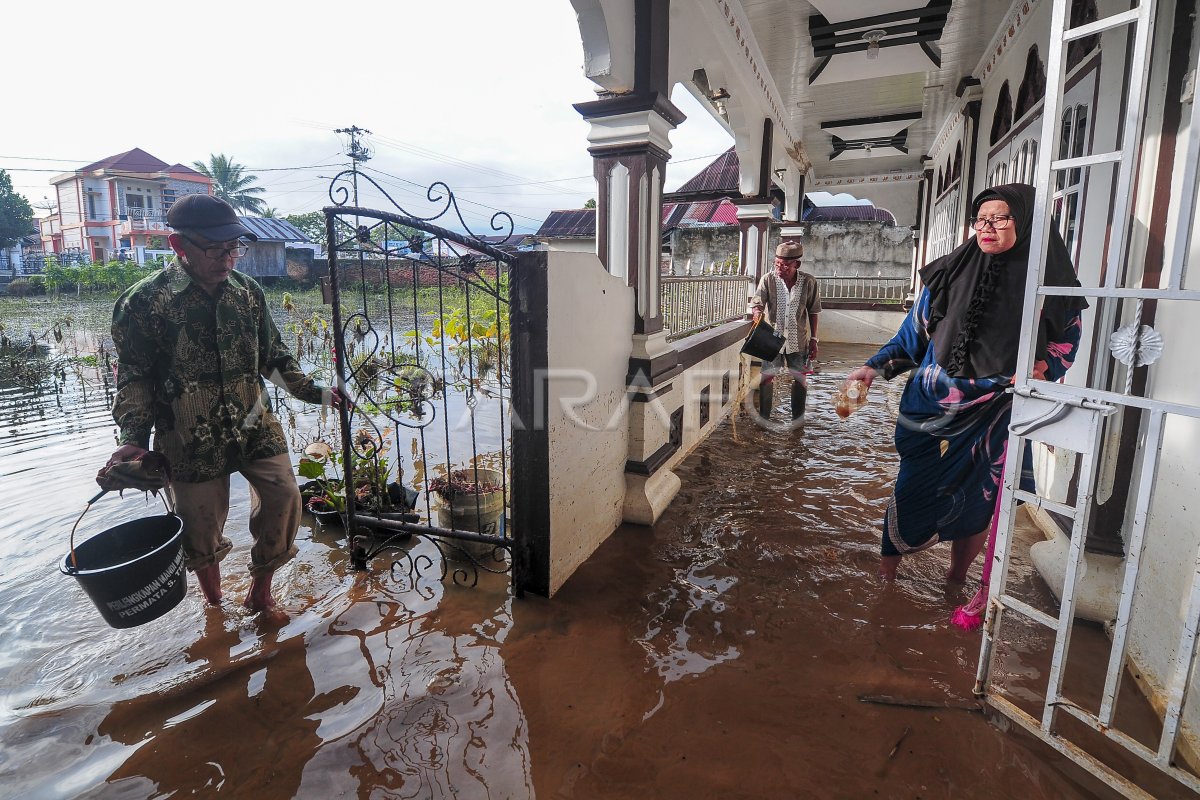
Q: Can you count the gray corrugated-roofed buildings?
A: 1